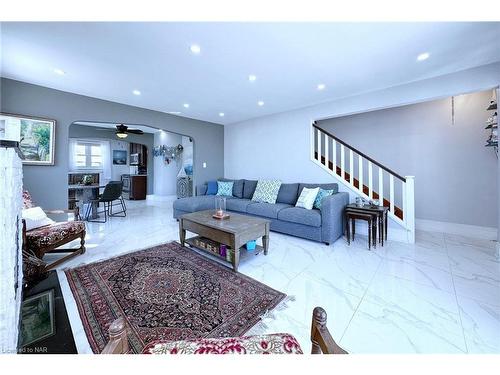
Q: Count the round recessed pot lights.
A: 9